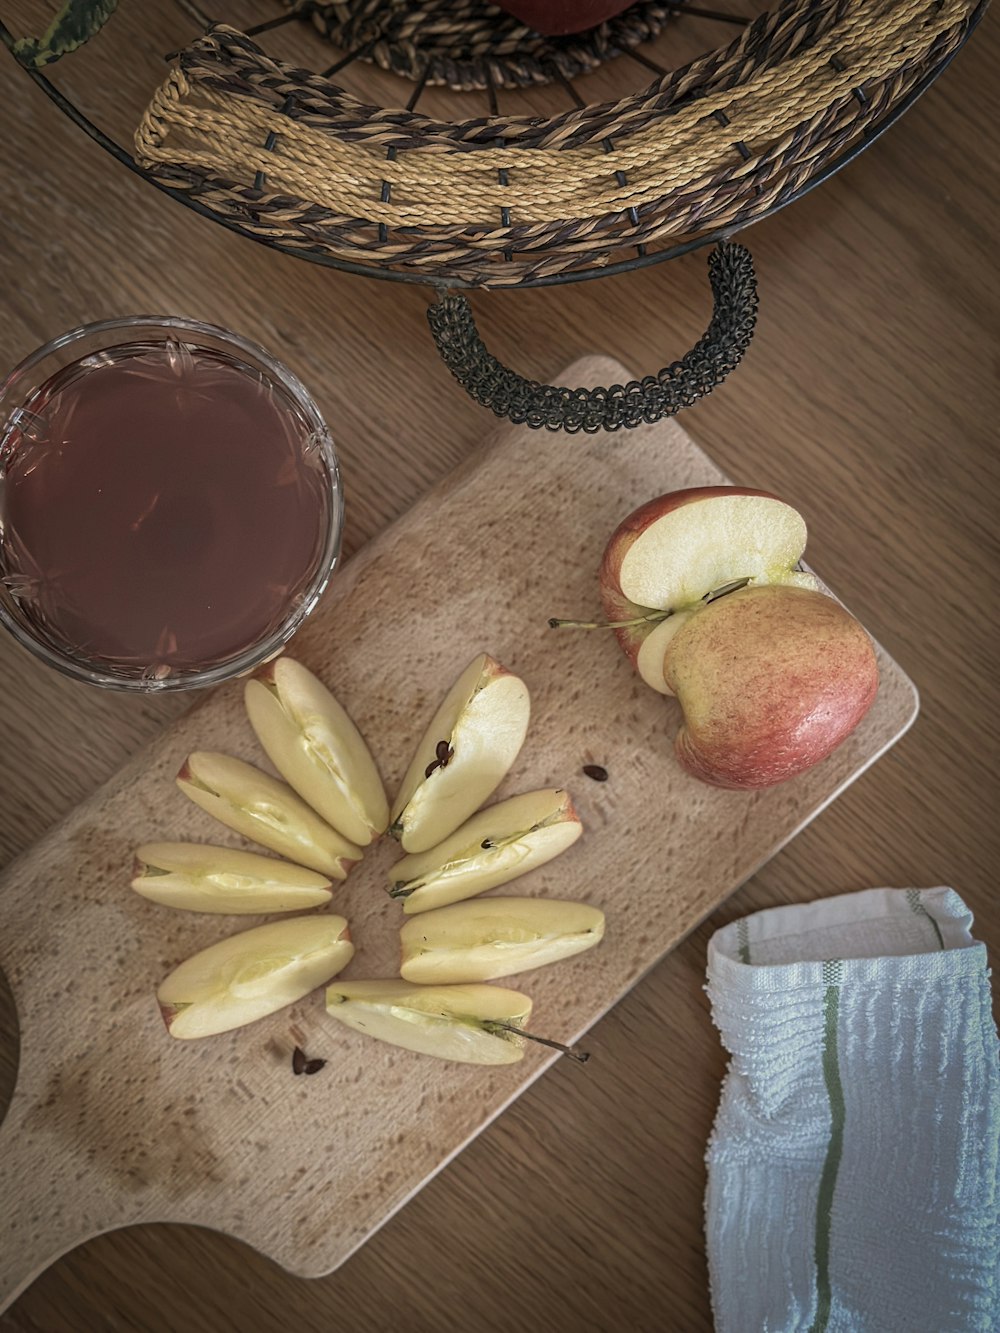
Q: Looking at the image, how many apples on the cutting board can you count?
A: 2